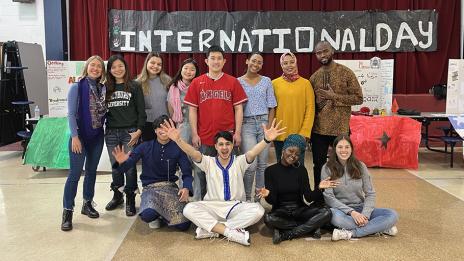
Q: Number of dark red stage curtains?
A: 1